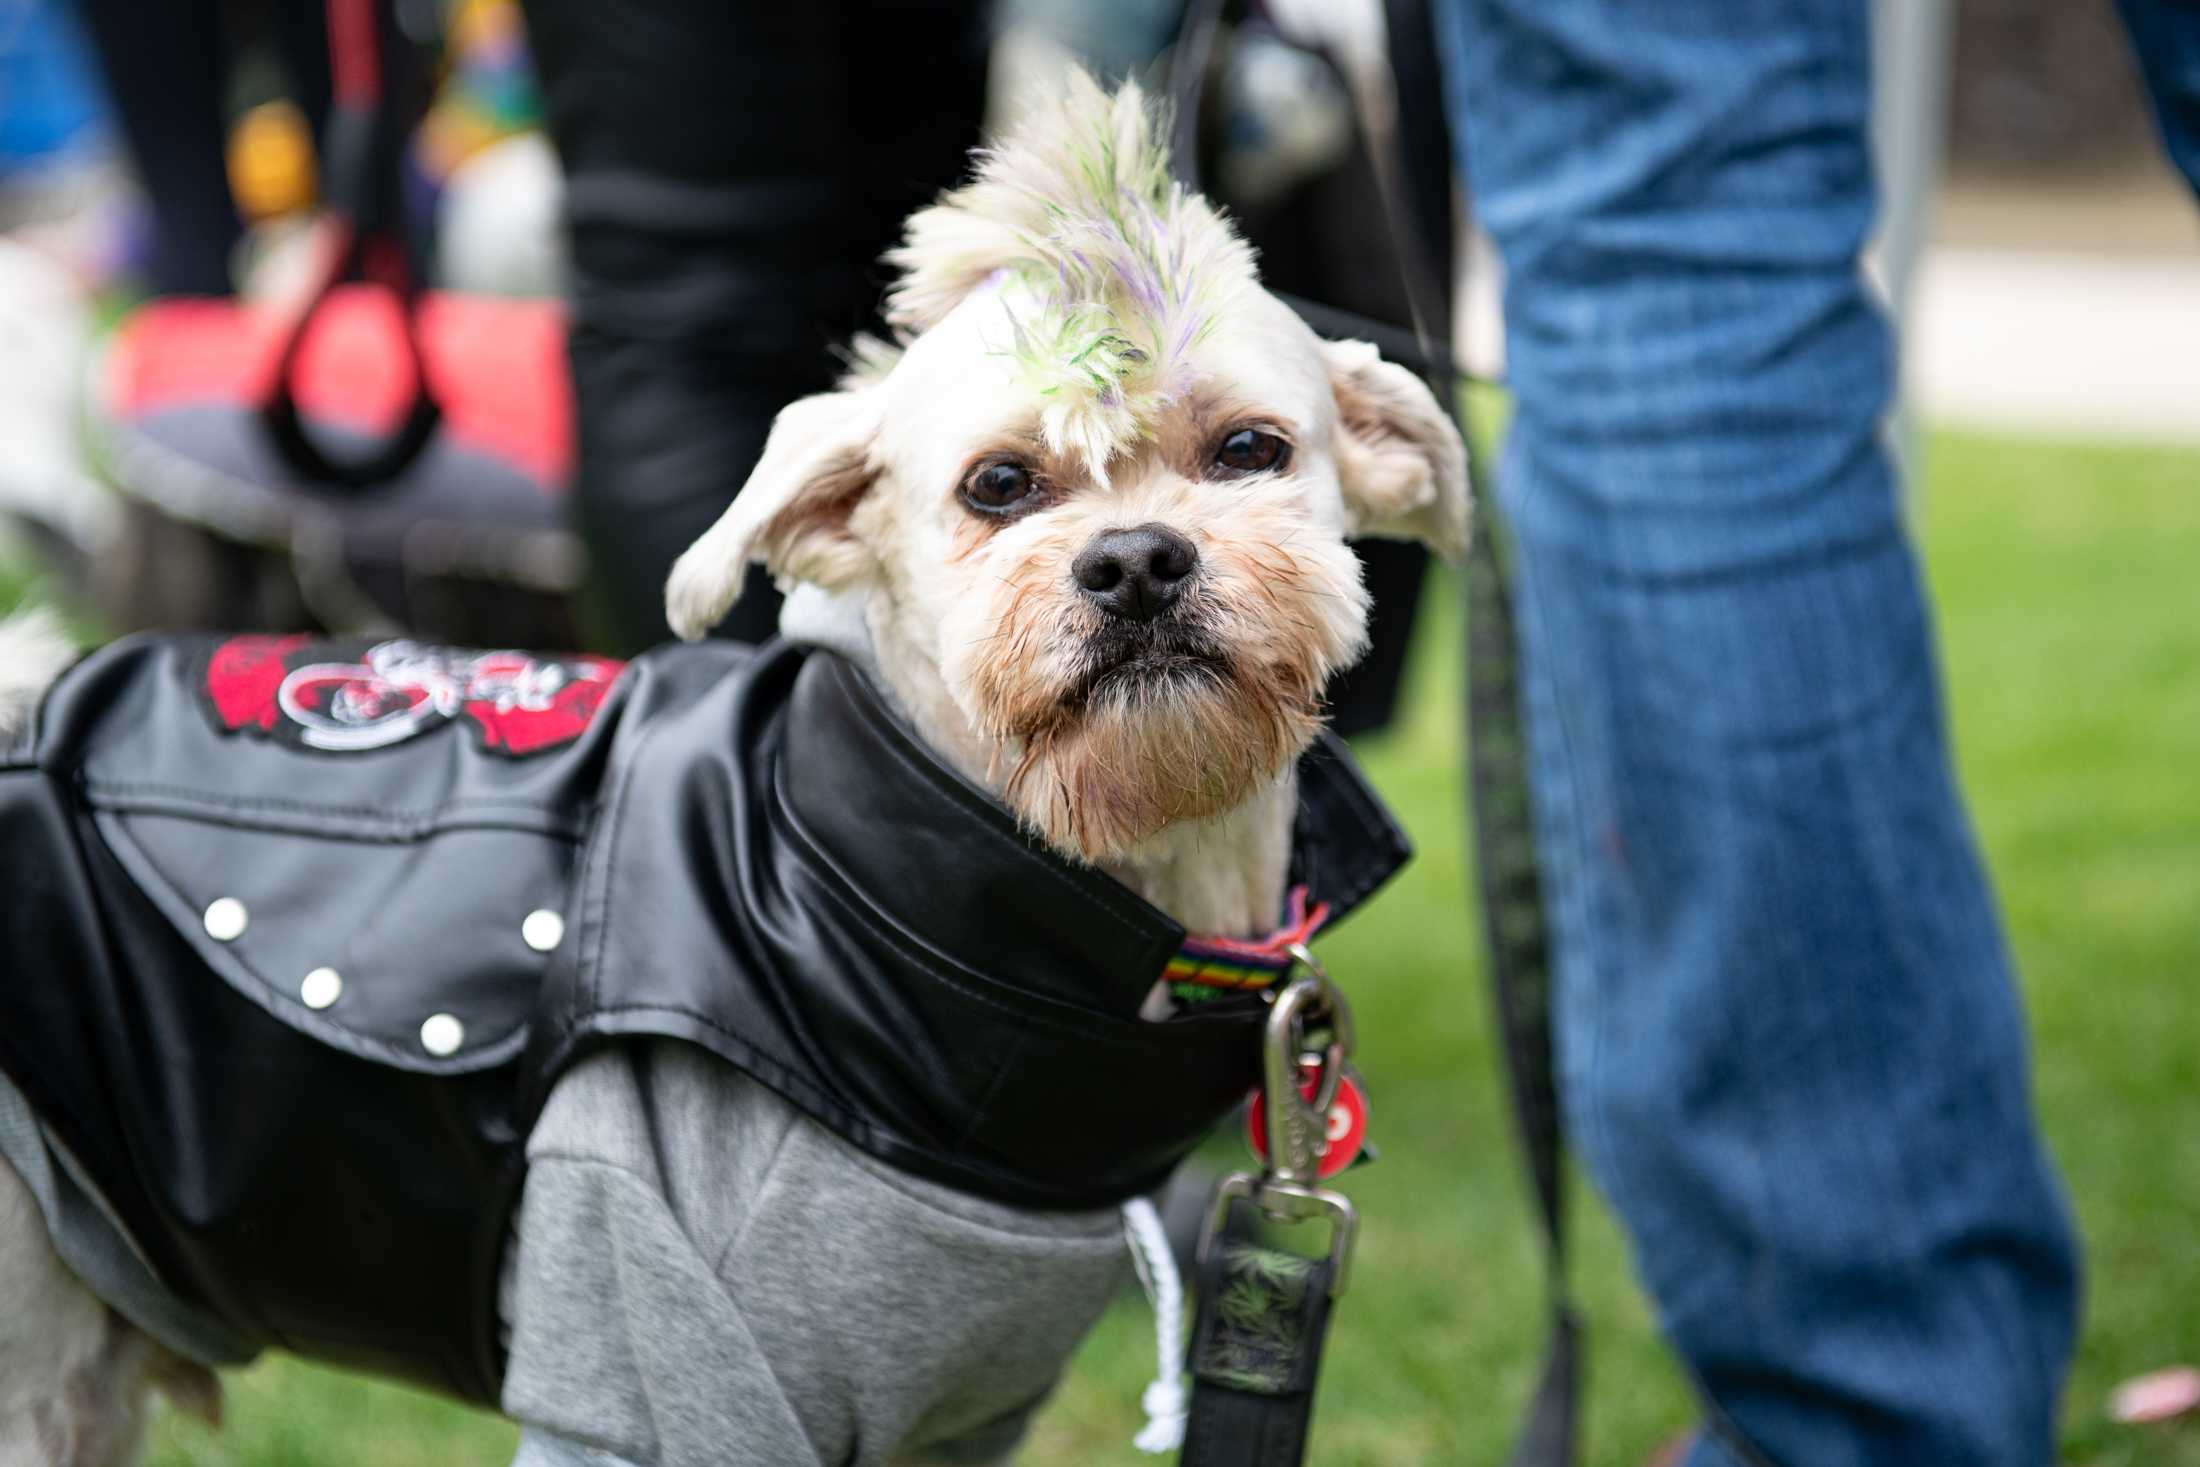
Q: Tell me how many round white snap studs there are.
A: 4